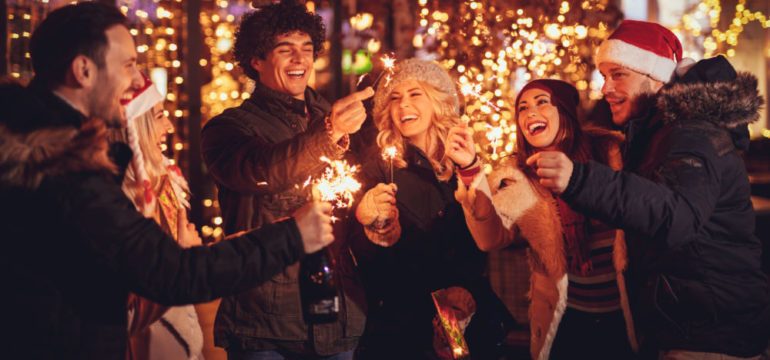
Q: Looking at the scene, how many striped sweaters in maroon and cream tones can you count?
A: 1